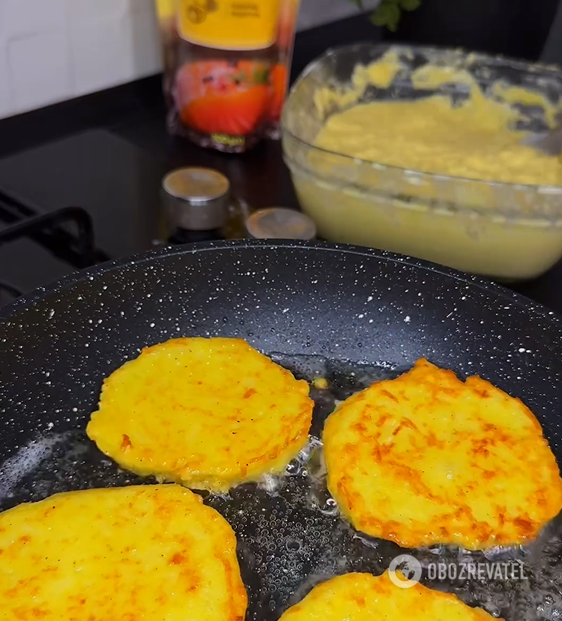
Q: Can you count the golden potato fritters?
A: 4